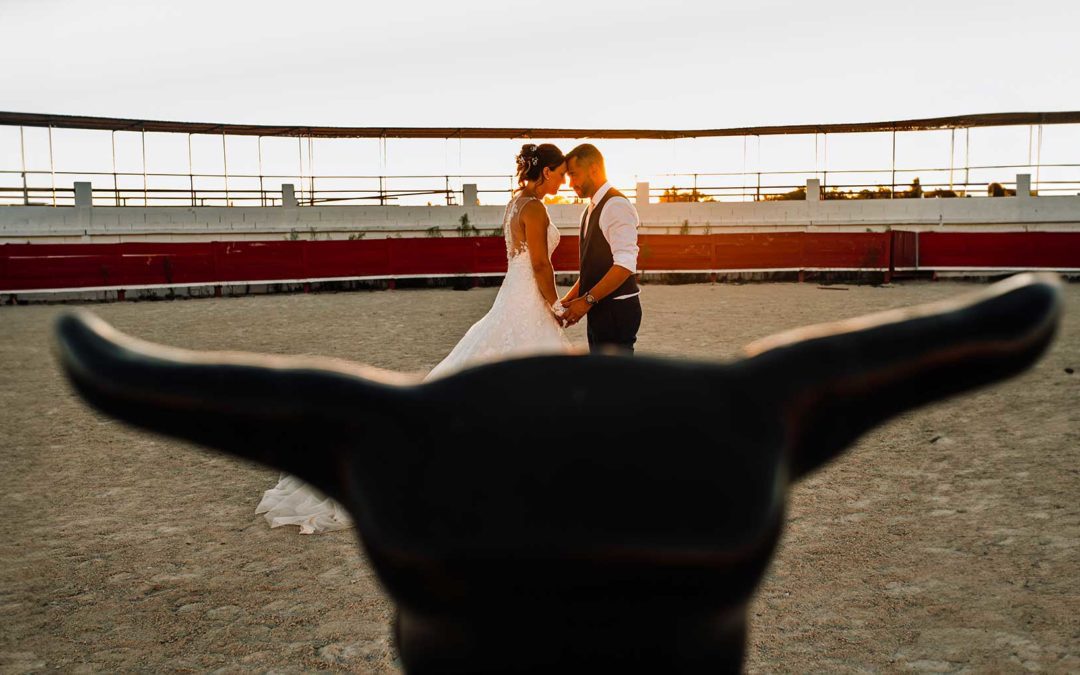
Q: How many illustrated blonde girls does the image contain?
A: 0